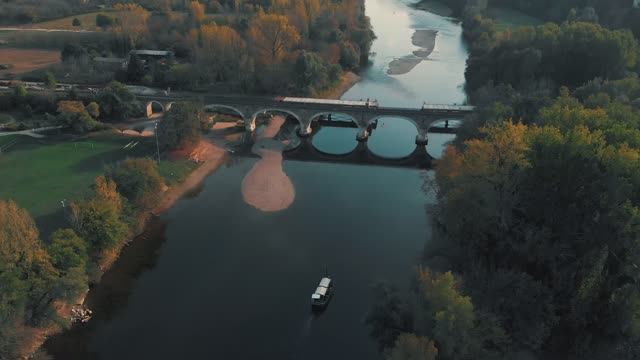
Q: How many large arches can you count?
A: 5